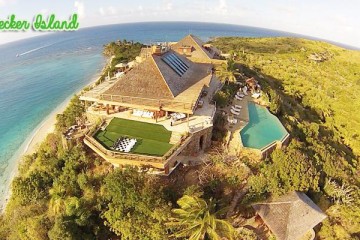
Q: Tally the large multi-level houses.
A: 1